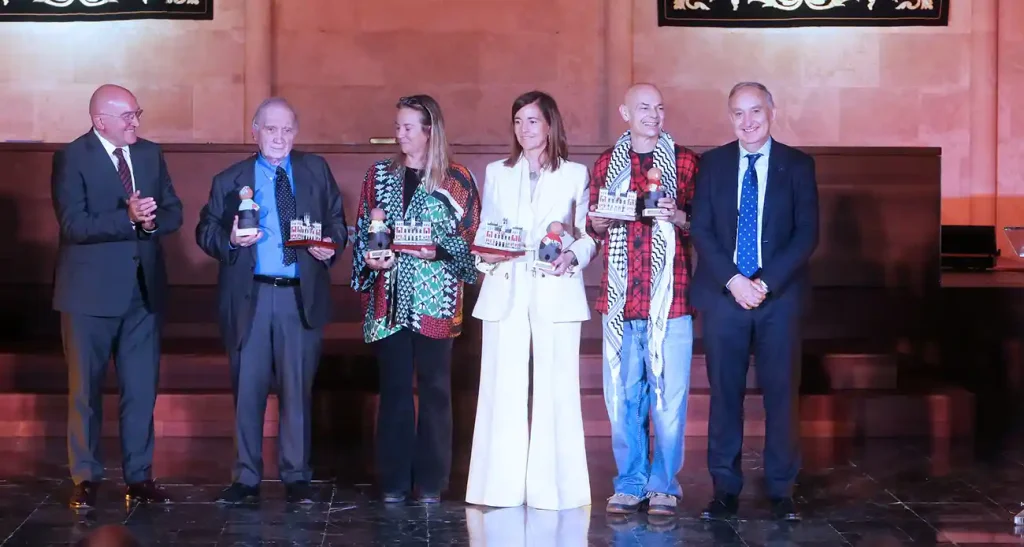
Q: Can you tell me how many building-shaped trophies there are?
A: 4